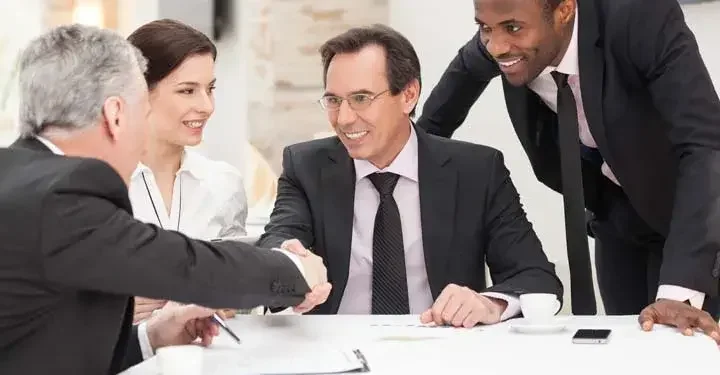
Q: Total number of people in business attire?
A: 4